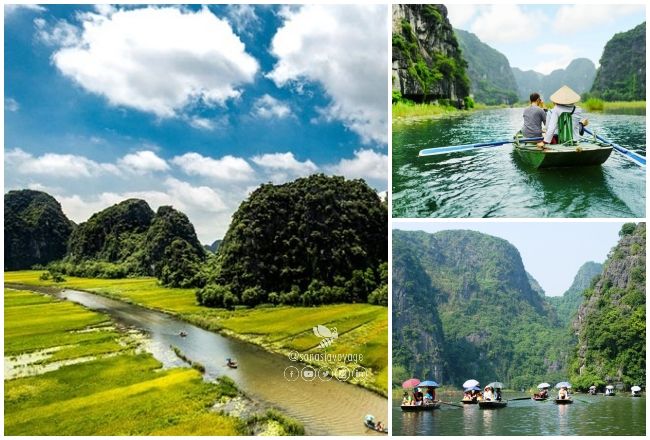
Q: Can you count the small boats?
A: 12